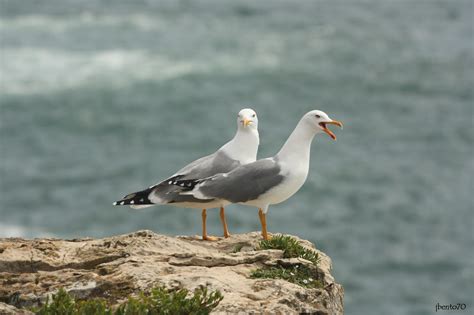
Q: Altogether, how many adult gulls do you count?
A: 2